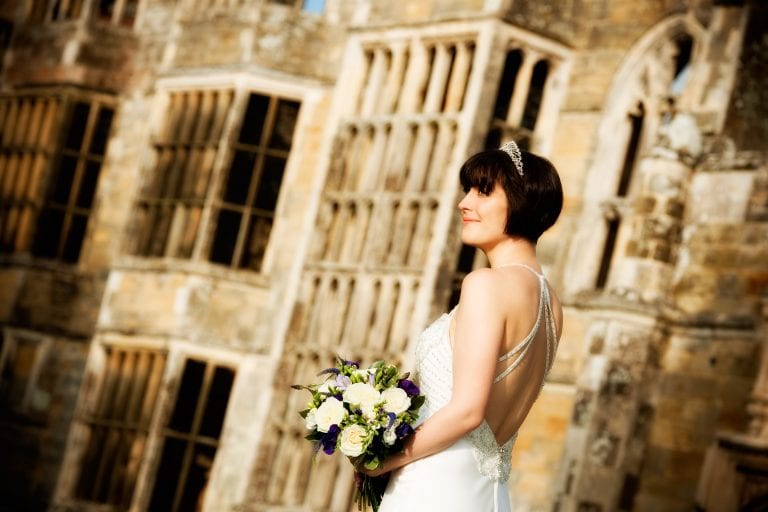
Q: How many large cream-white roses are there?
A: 4